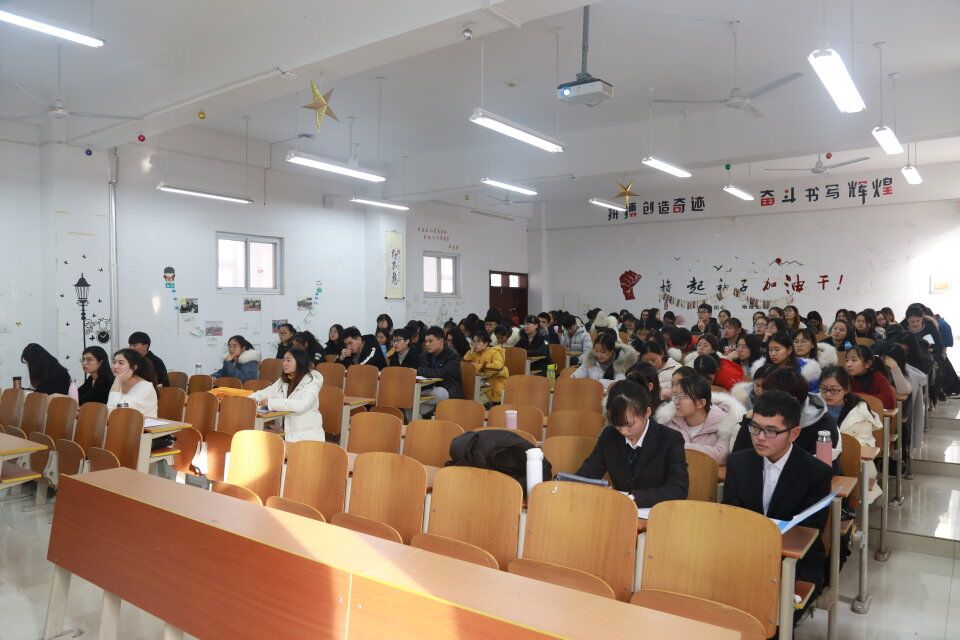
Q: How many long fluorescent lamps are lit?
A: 12